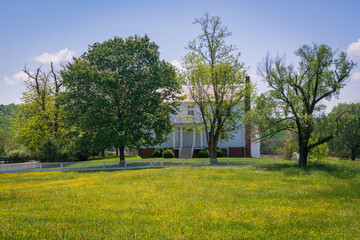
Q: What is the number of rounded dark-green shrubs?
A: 4